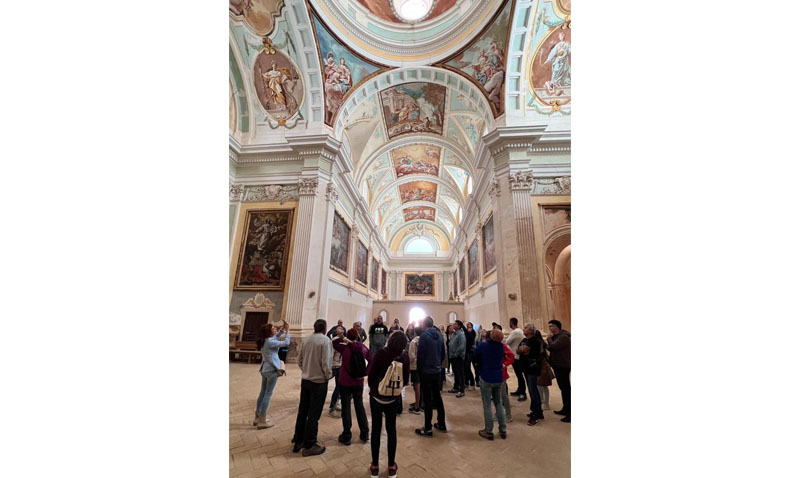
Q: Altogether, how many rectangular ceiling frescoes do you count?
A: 4